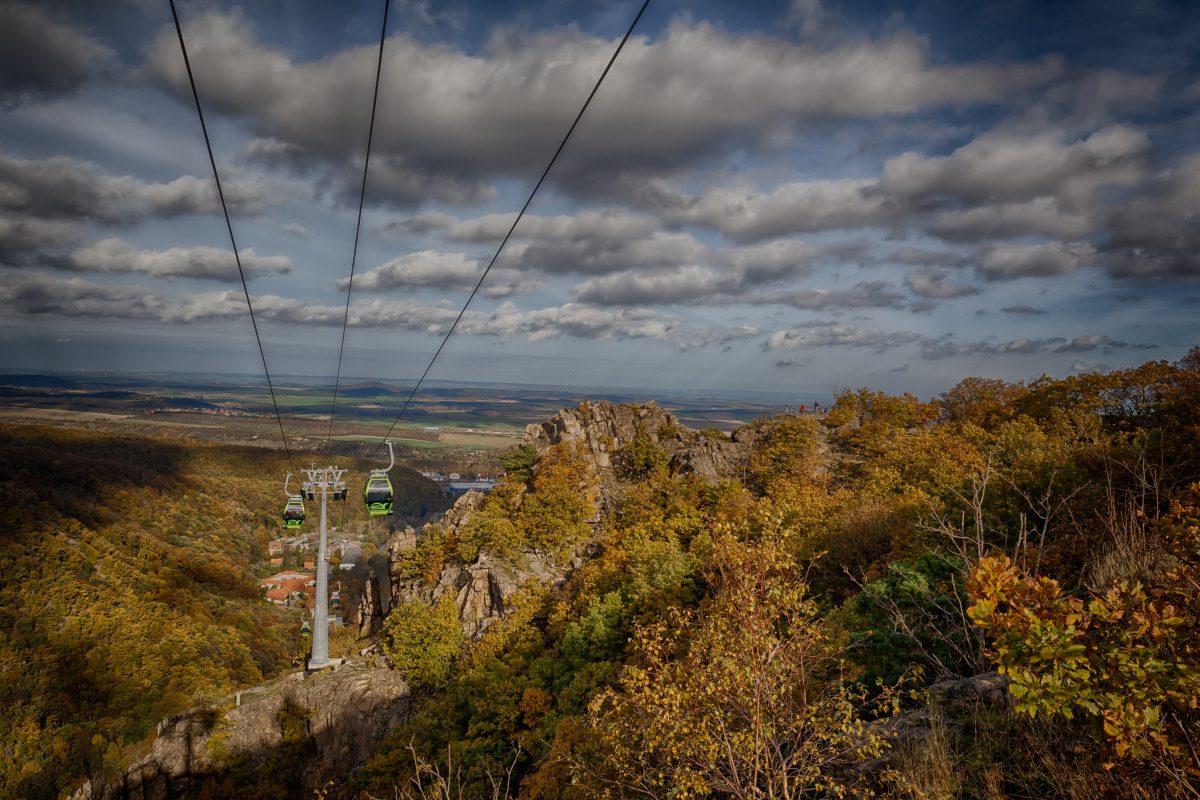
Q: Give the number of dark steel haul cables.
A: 3